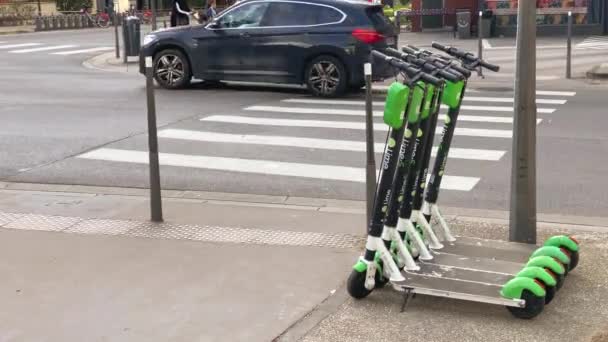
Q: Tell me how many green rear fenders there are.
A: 5